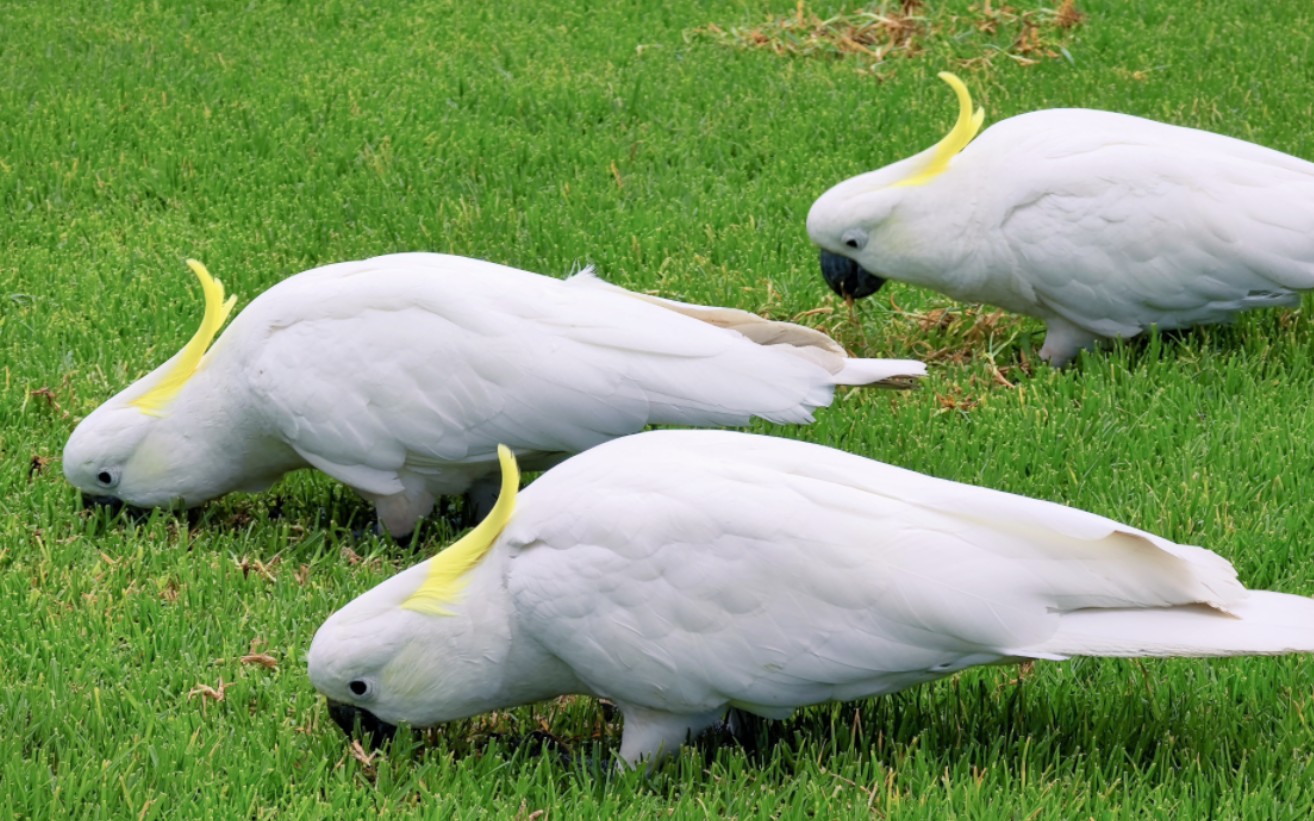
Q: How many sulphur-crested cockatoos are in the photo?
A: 3